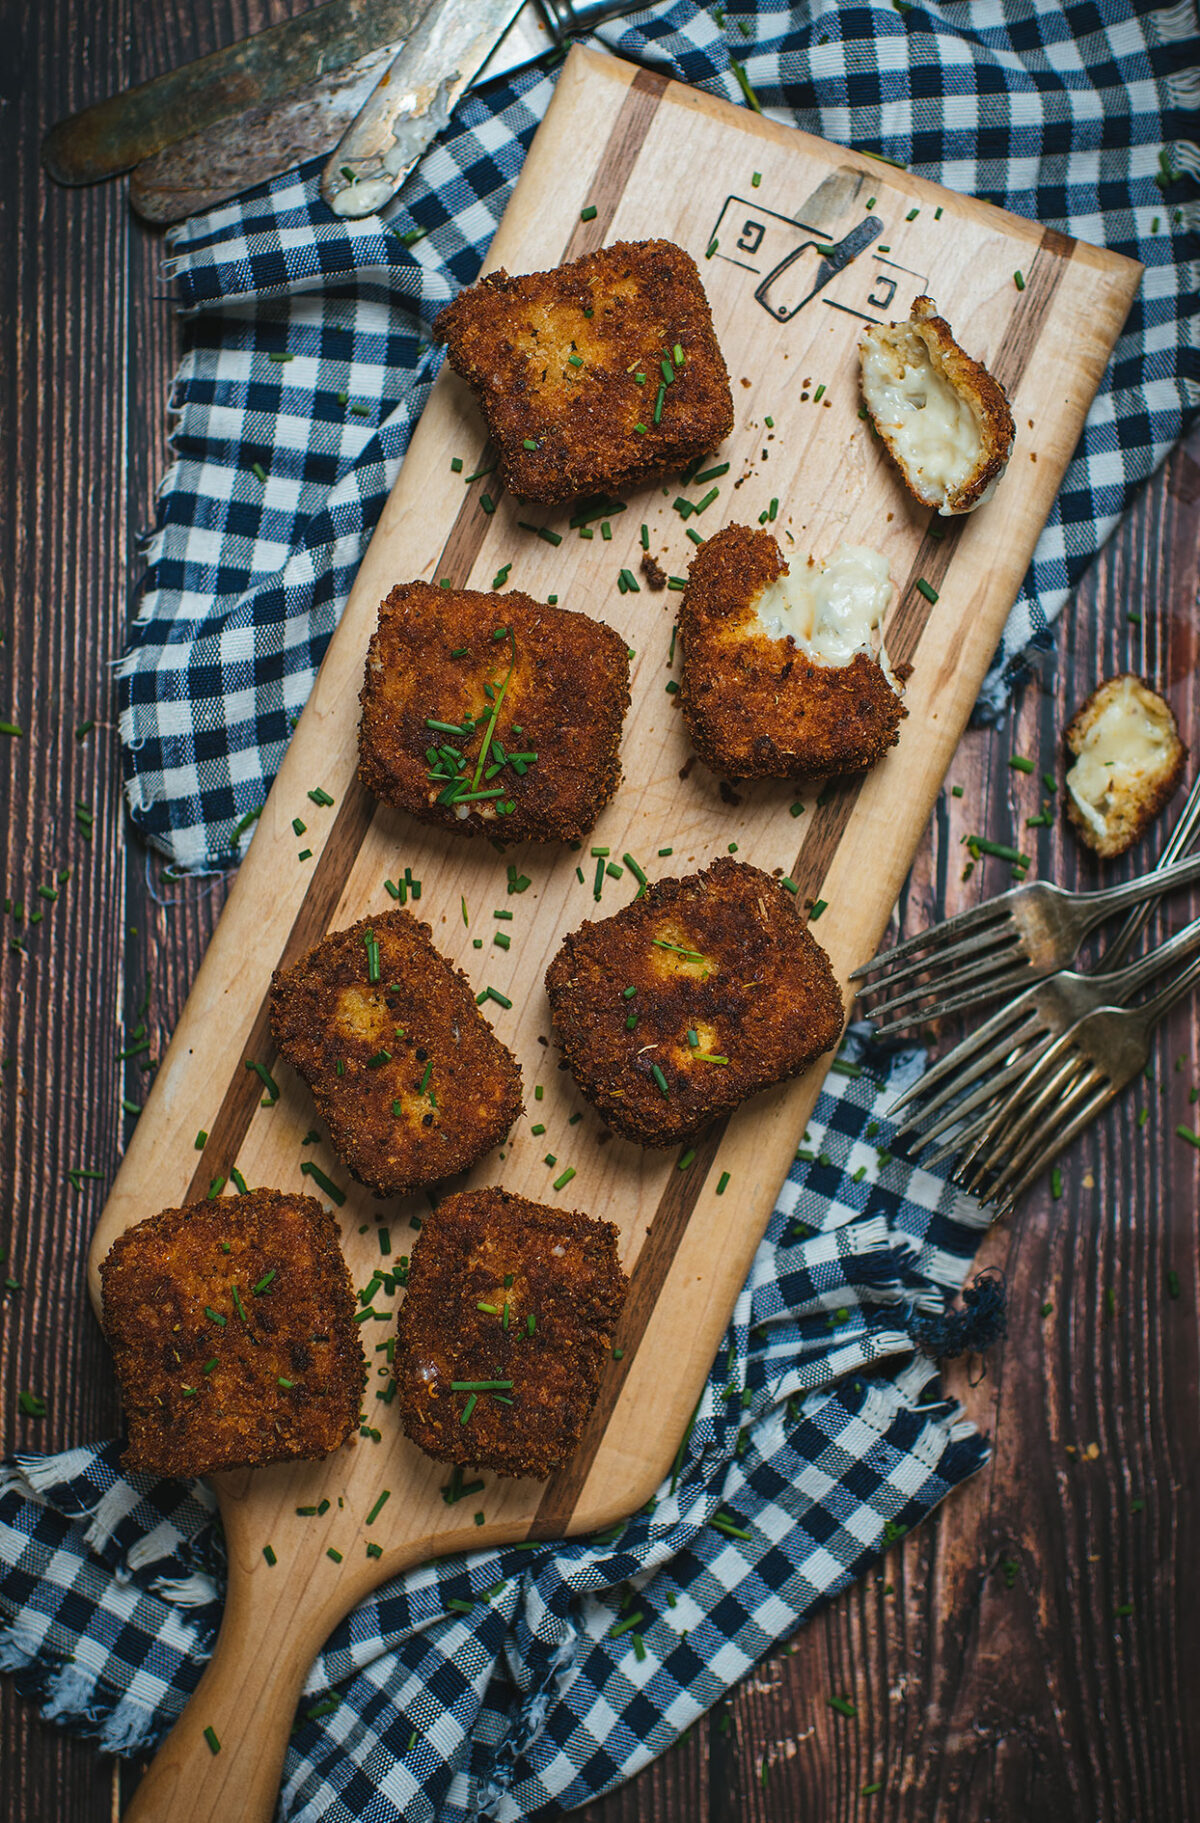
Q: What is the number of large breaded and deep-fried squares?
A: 7